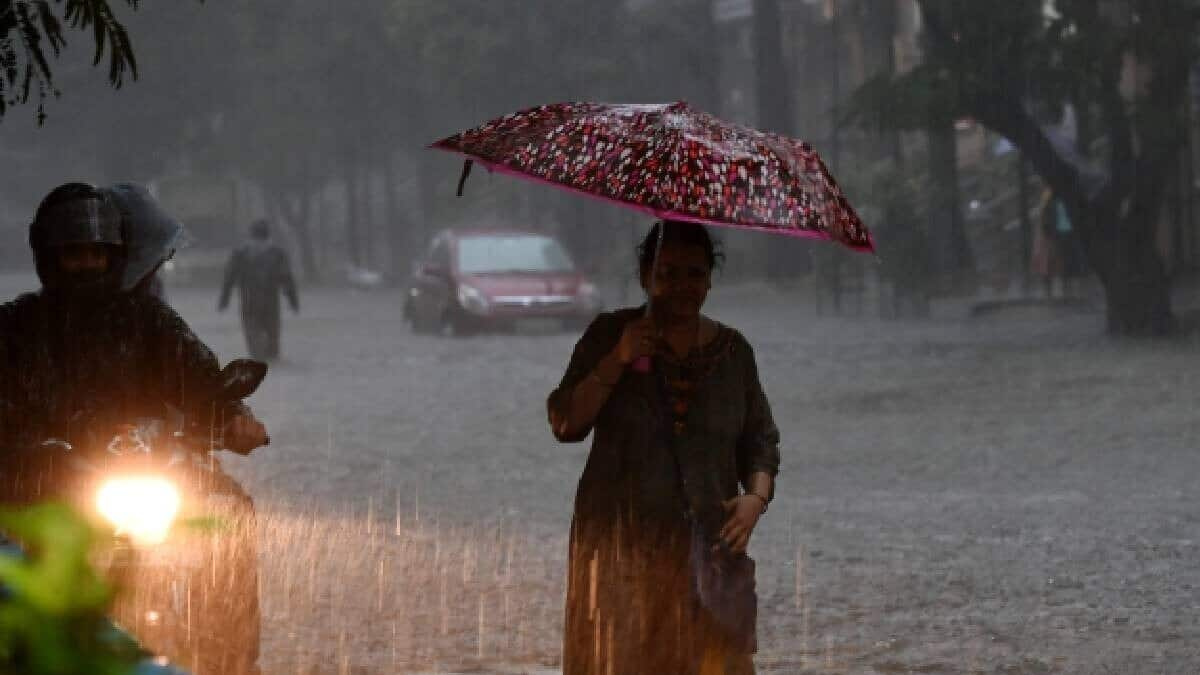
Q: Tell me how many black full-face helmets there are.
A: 1